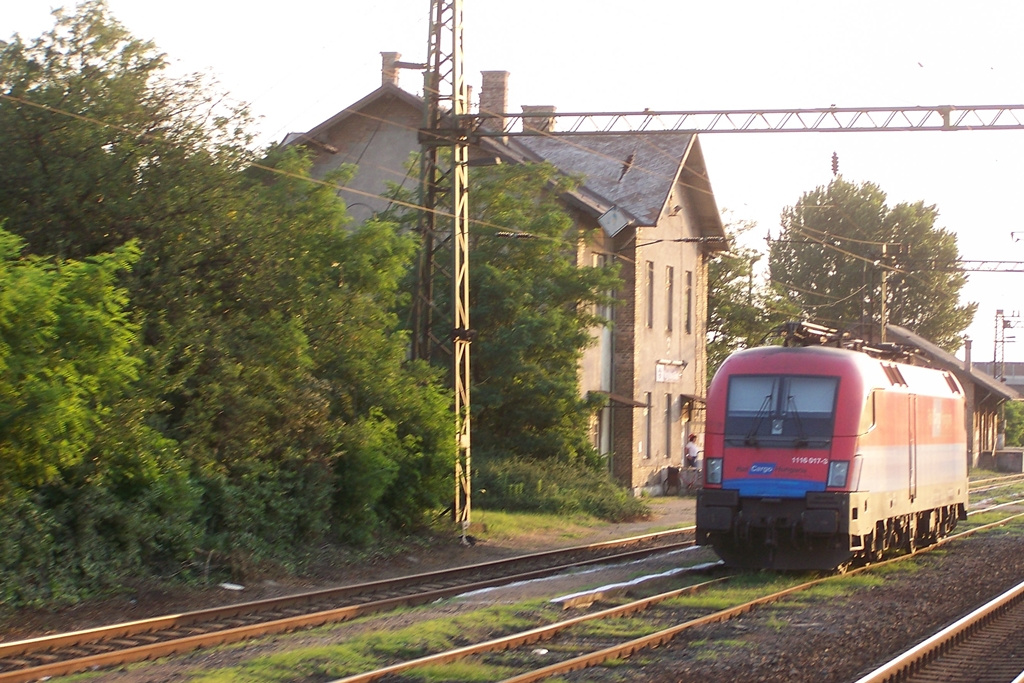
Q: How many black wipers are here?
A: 2